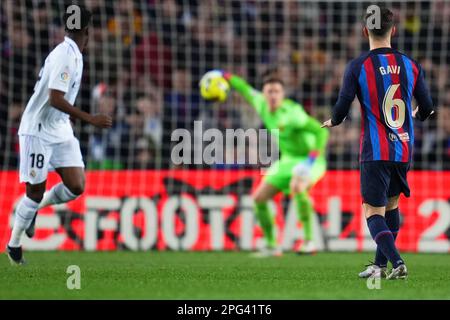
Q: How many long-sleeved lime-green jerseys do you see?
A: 1